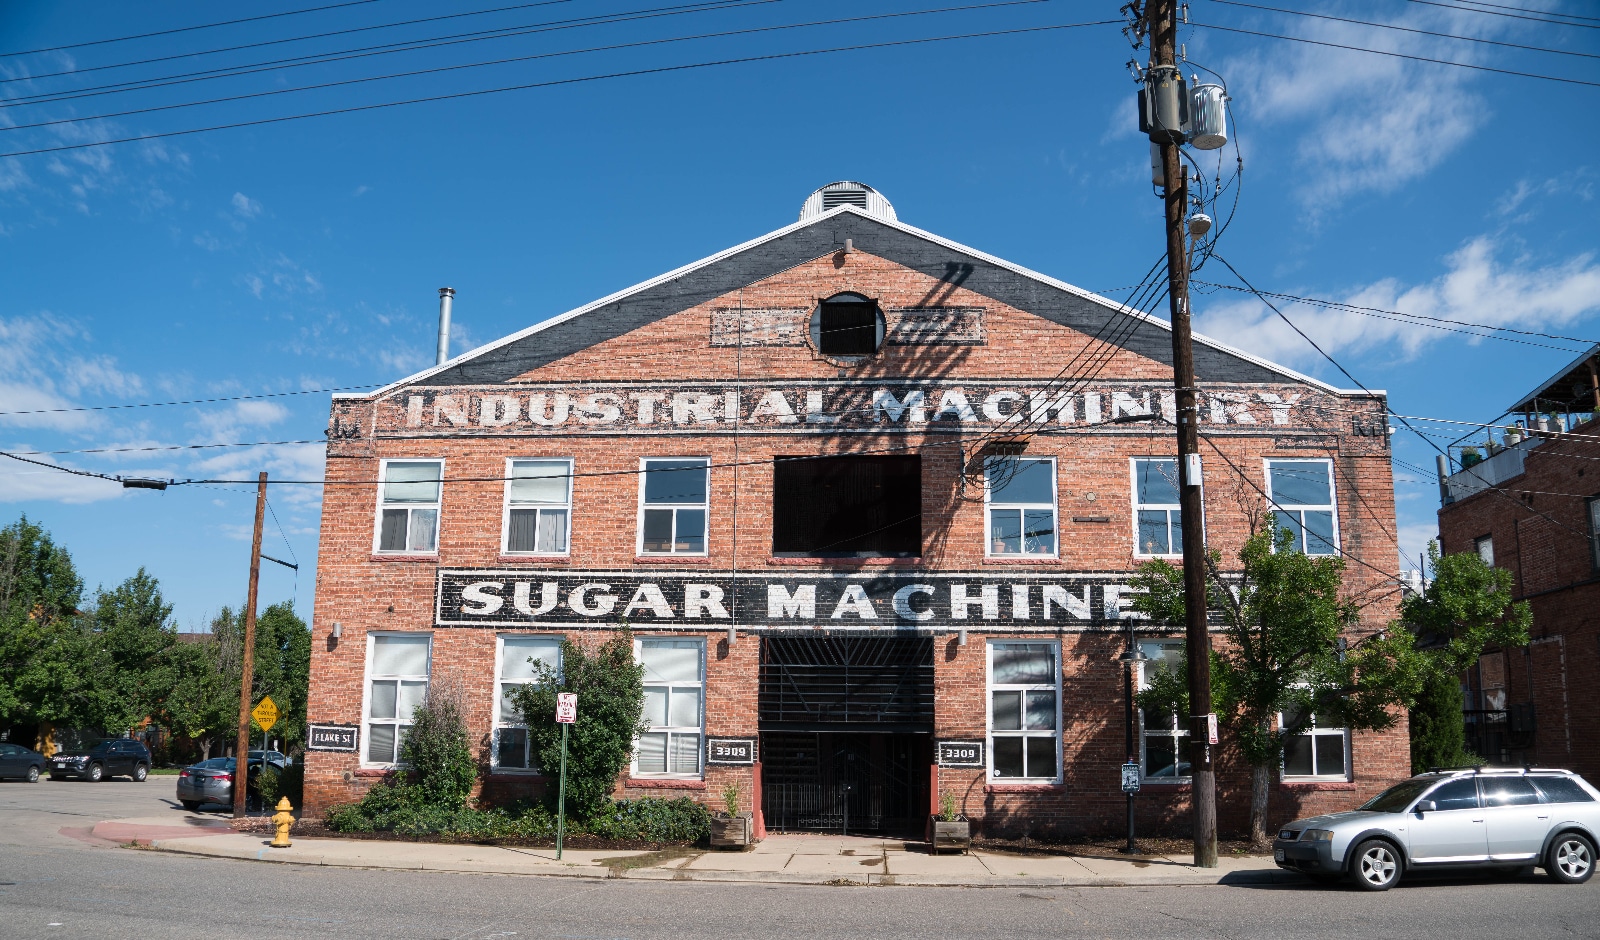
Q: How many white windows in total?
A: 12